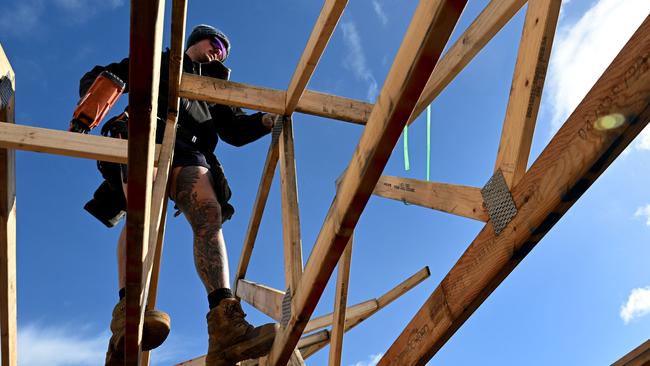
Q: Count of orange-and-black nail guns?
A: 1